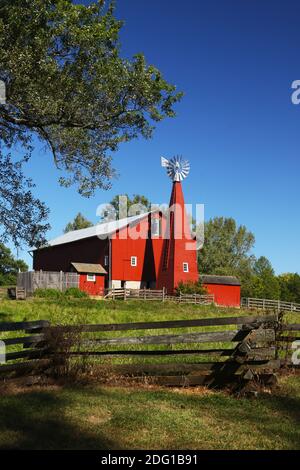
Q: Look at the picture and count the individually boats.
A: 0